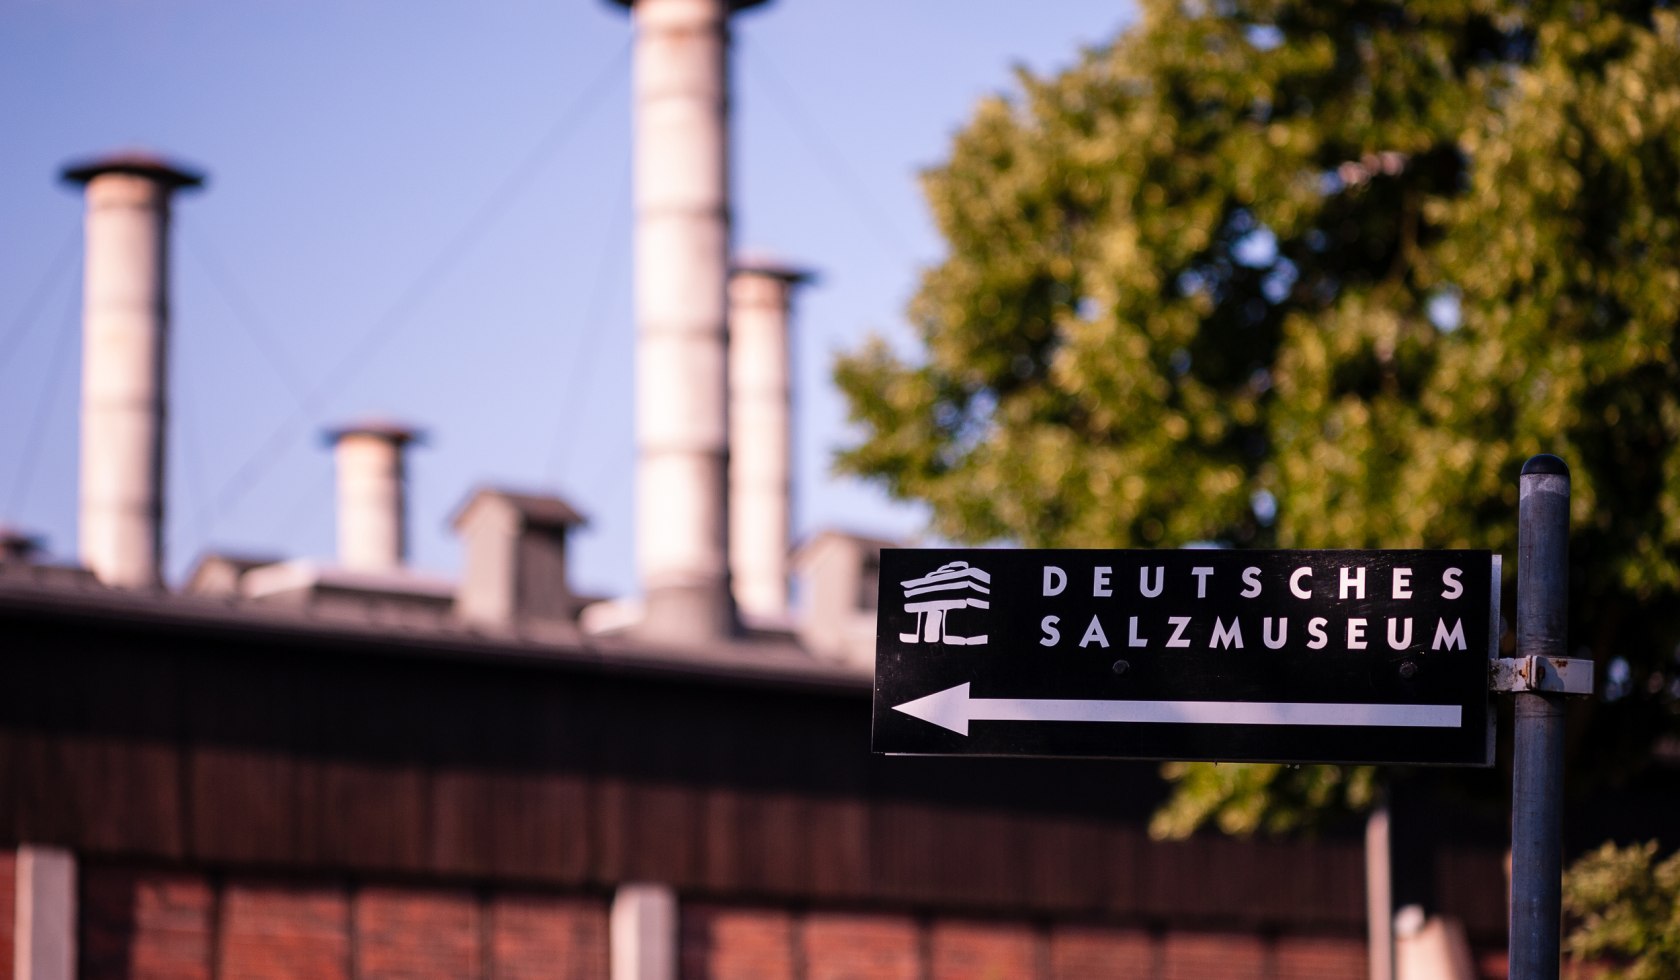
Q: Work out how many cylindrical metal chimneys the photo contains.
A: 4